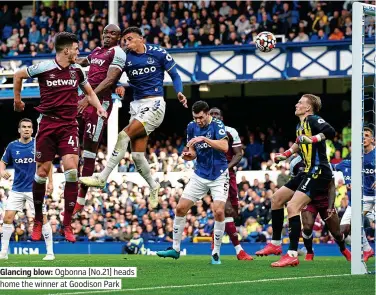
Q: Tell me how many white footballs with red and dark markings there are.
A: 1